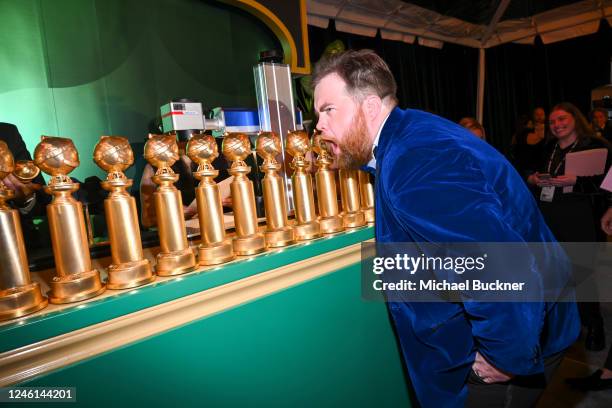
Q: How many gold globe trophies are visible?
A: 11